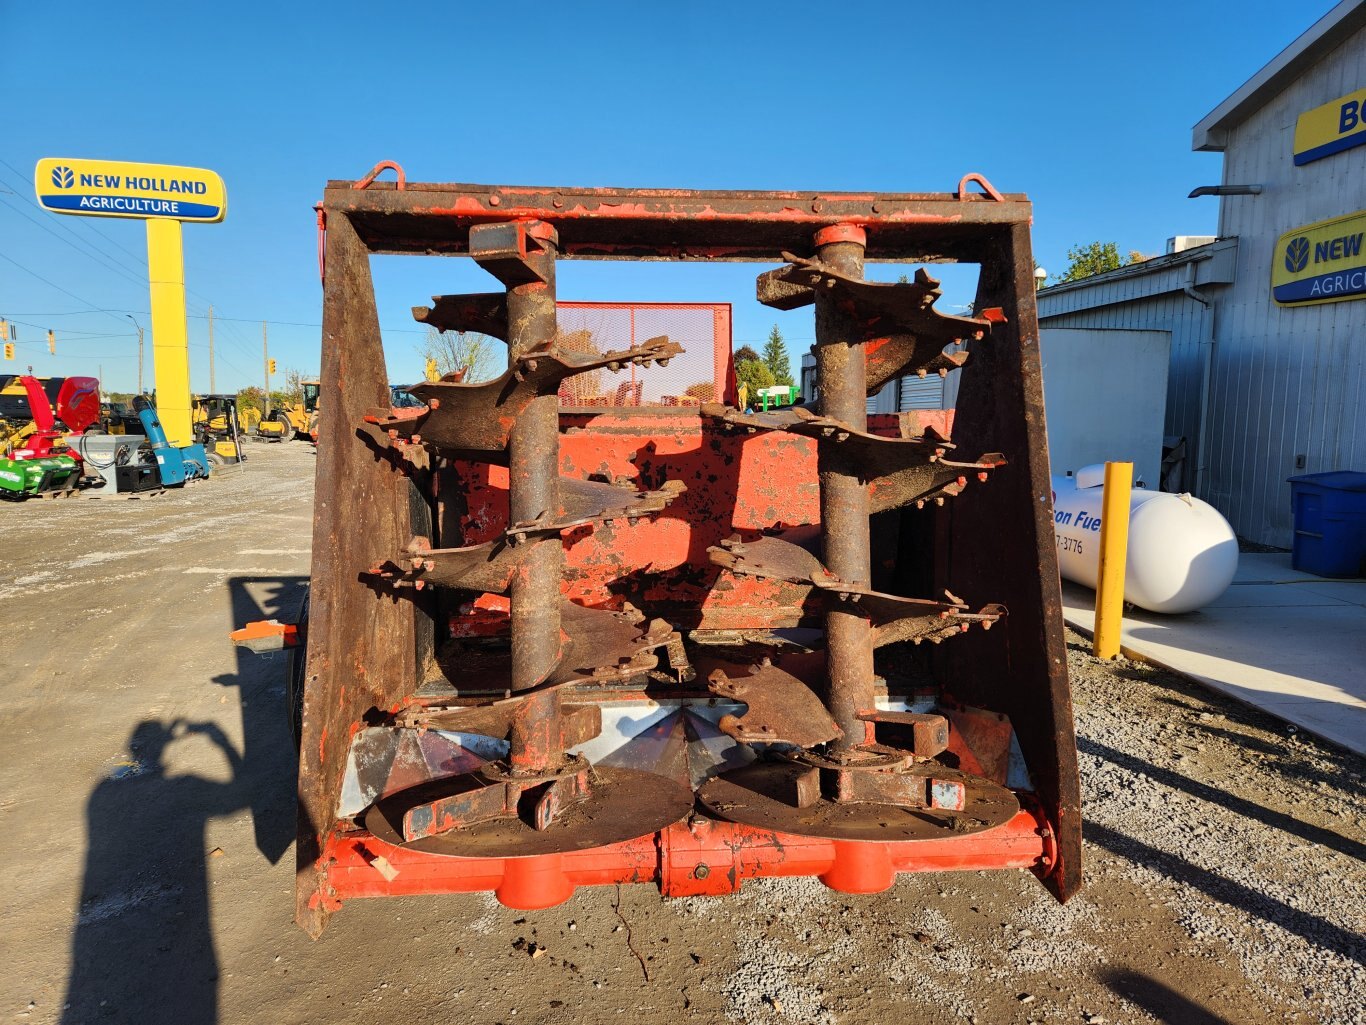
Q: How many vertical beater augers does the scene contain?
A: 2